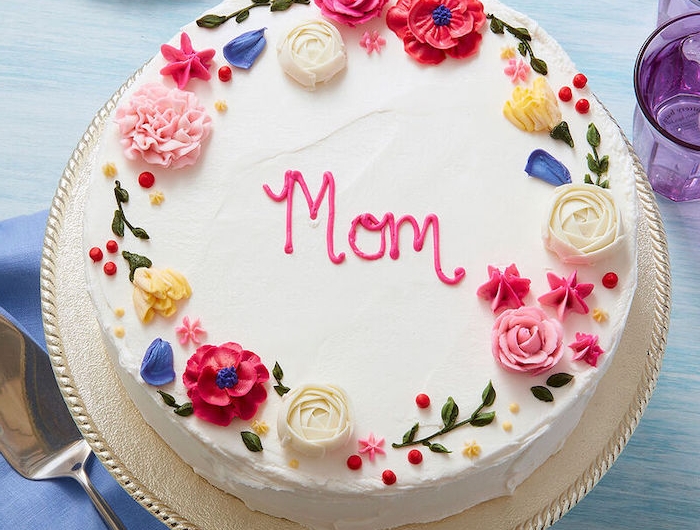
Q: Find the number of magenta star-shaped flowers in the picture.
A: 4